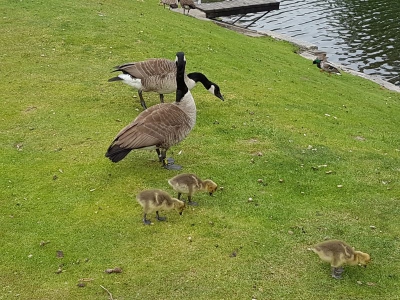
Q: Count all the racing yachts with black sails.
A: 0